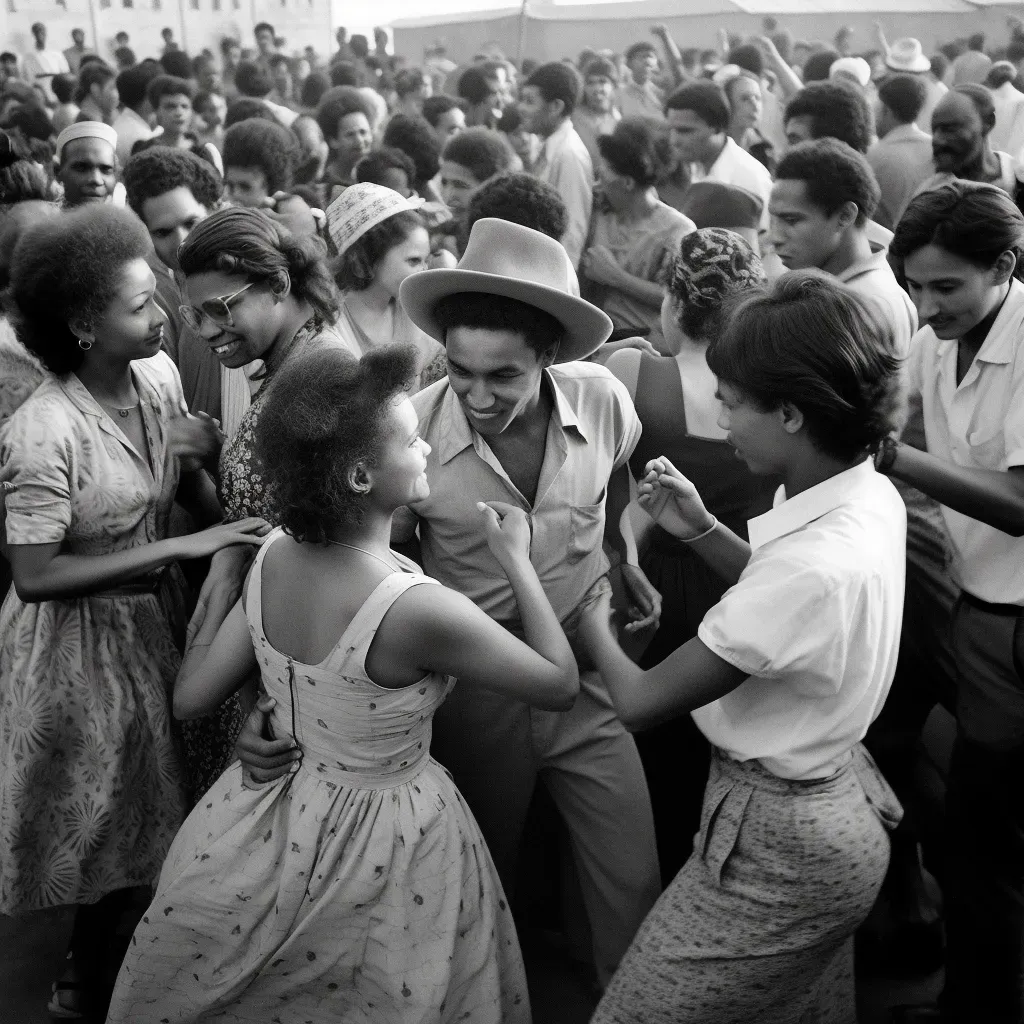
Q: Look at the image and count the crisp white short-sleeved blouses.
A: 1